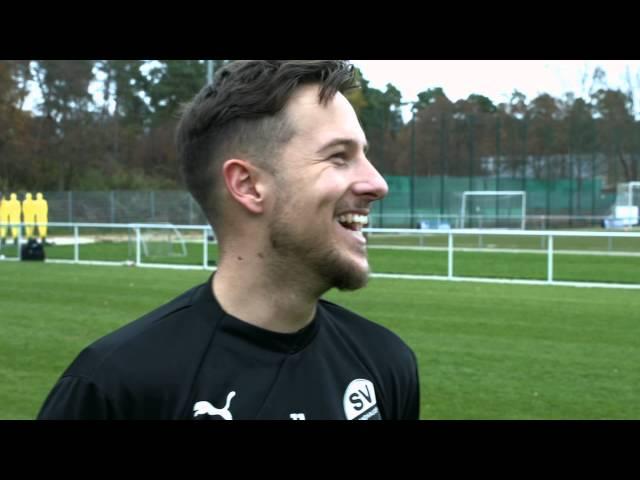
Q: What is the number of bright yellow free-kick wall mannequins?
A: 4